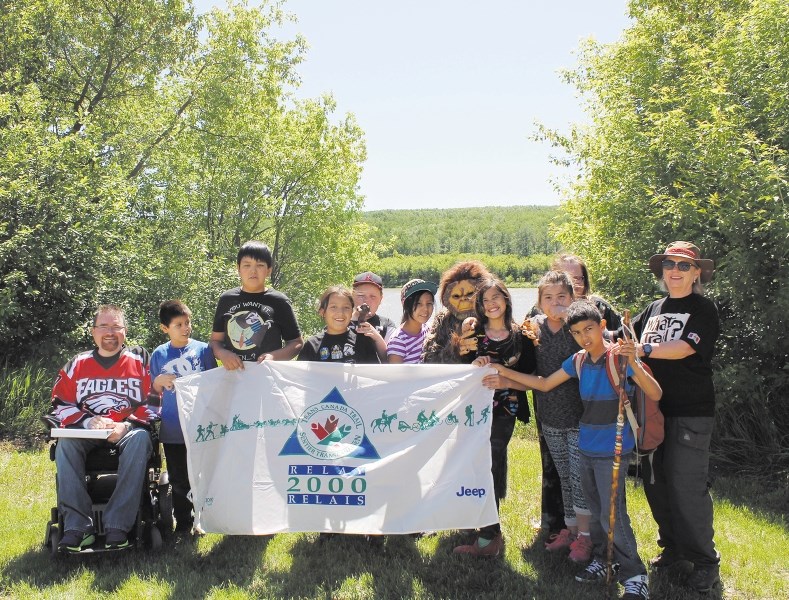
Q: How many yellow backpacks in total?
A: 0